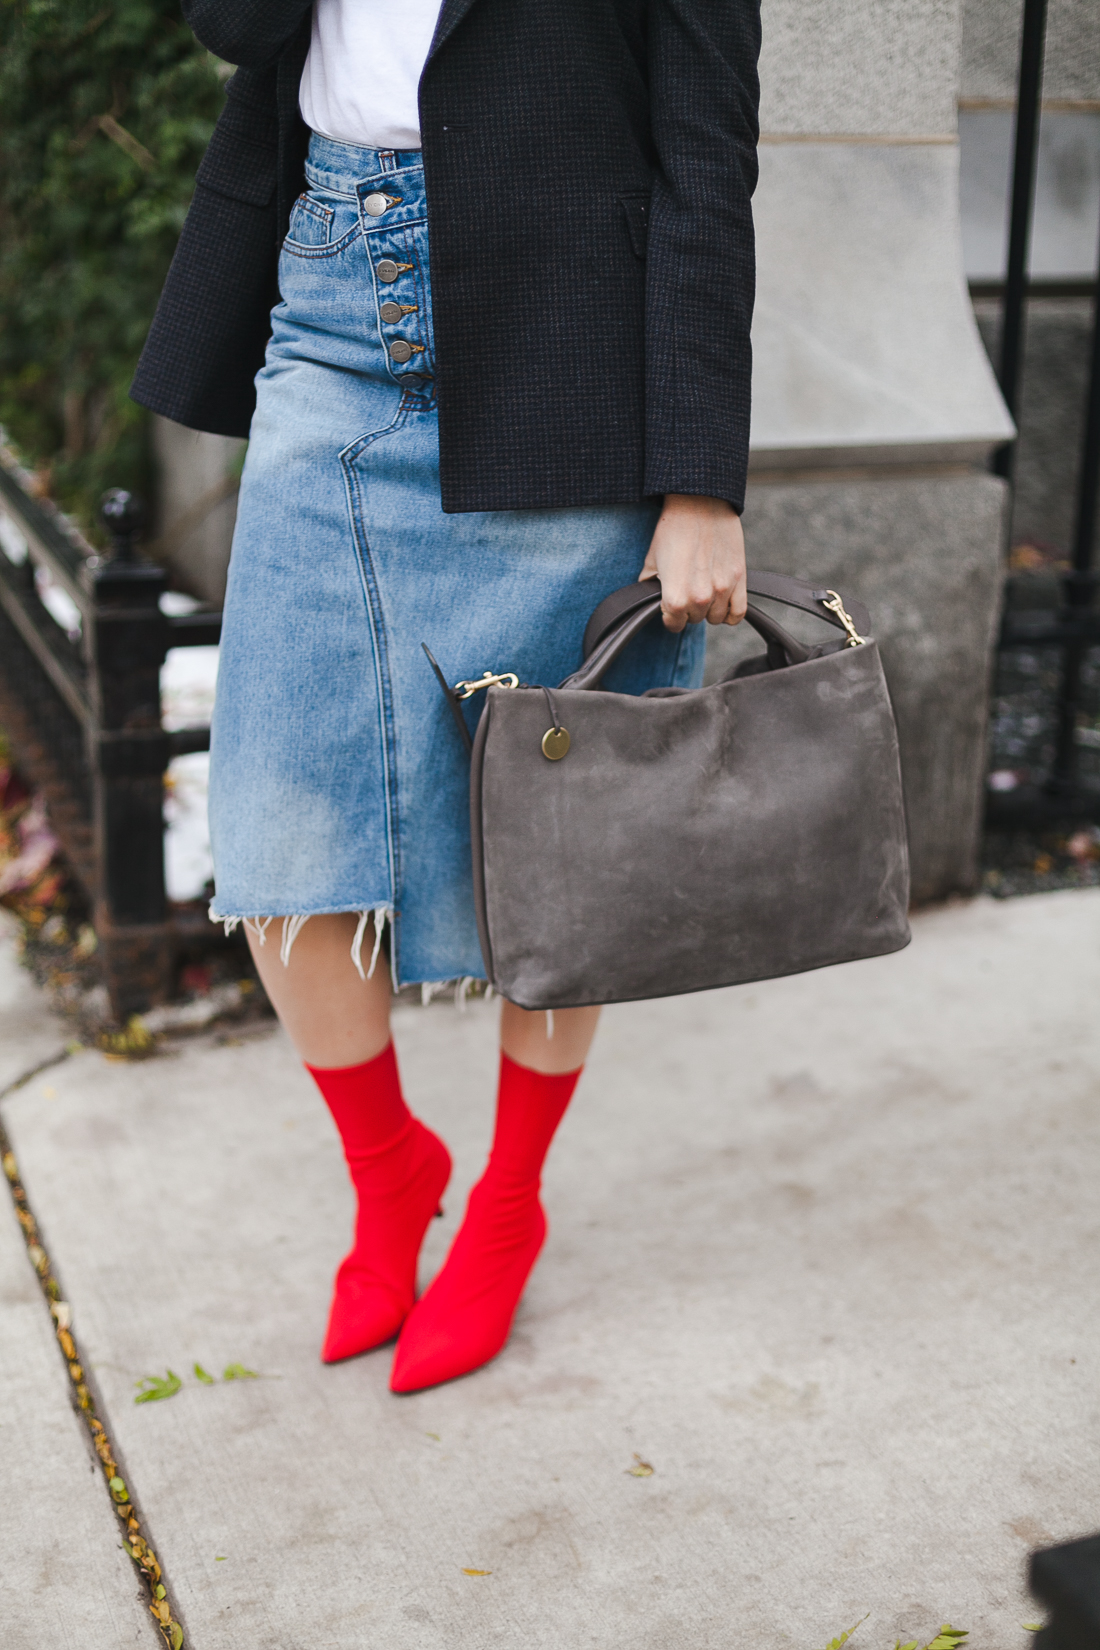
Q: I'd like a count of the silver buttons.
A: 5